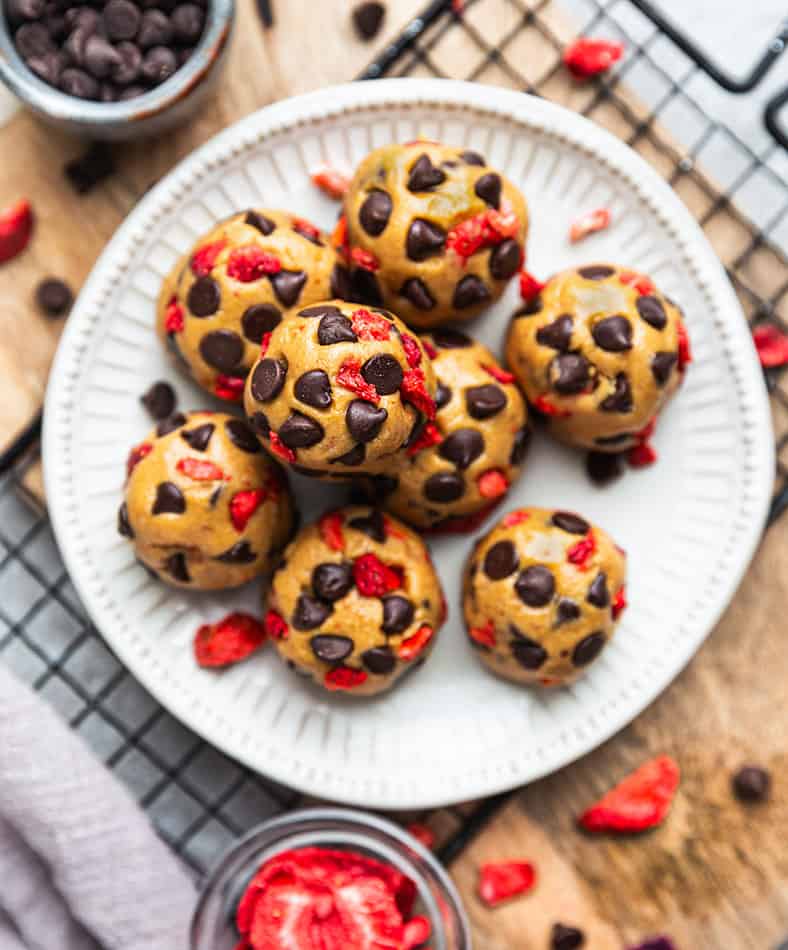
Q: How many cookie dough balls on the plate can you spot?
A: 8